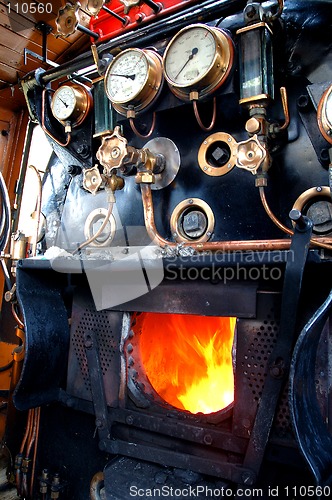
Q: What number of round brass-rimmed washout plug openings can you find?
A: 4